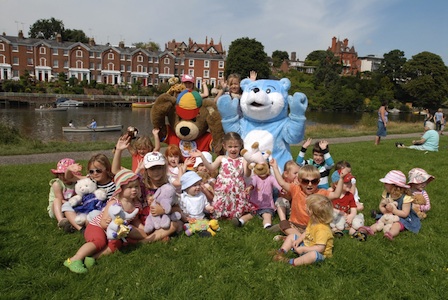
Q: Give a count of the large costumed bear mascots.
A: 2